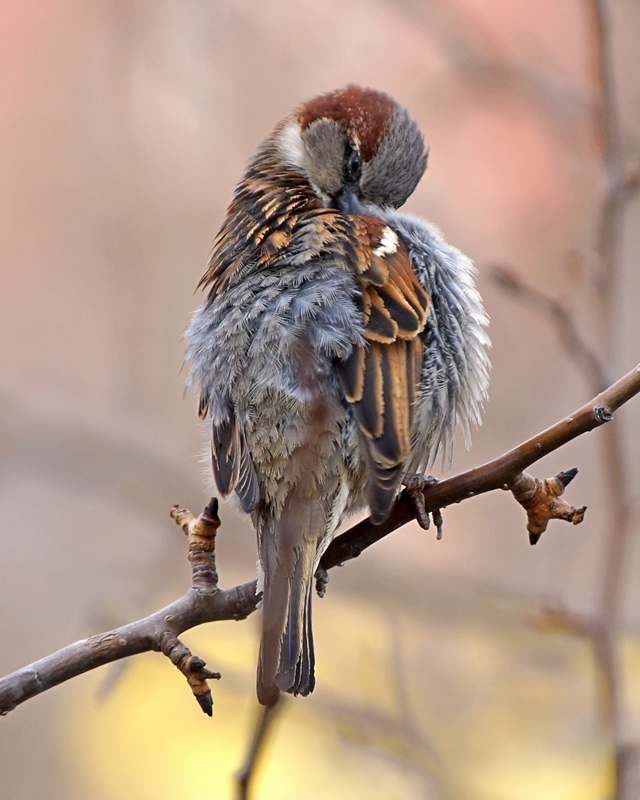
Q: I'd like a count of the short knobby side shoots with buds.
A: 3